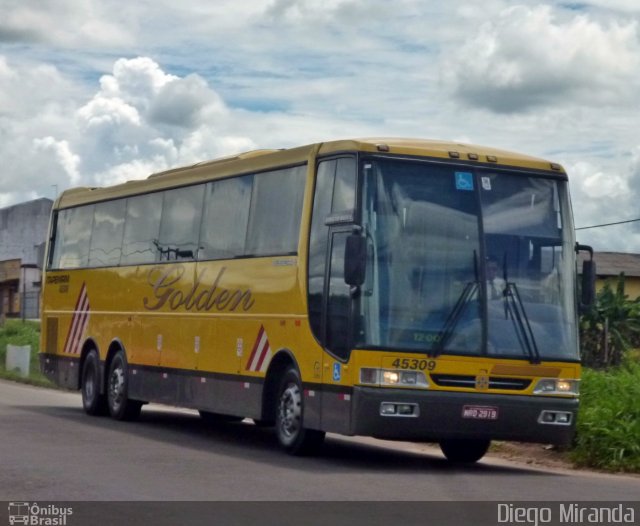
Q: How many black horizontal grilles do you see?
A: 2